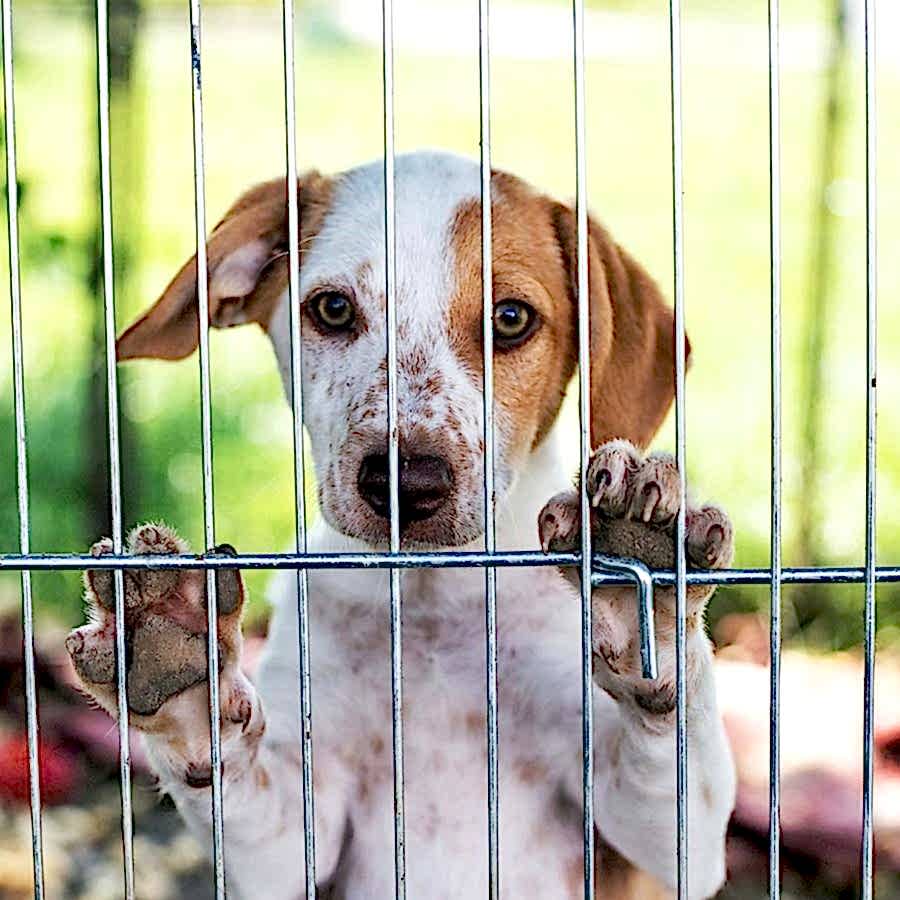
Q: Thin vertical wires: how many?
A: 10